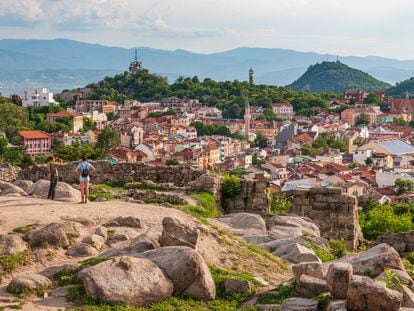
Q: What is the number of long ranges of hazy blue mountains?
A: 1